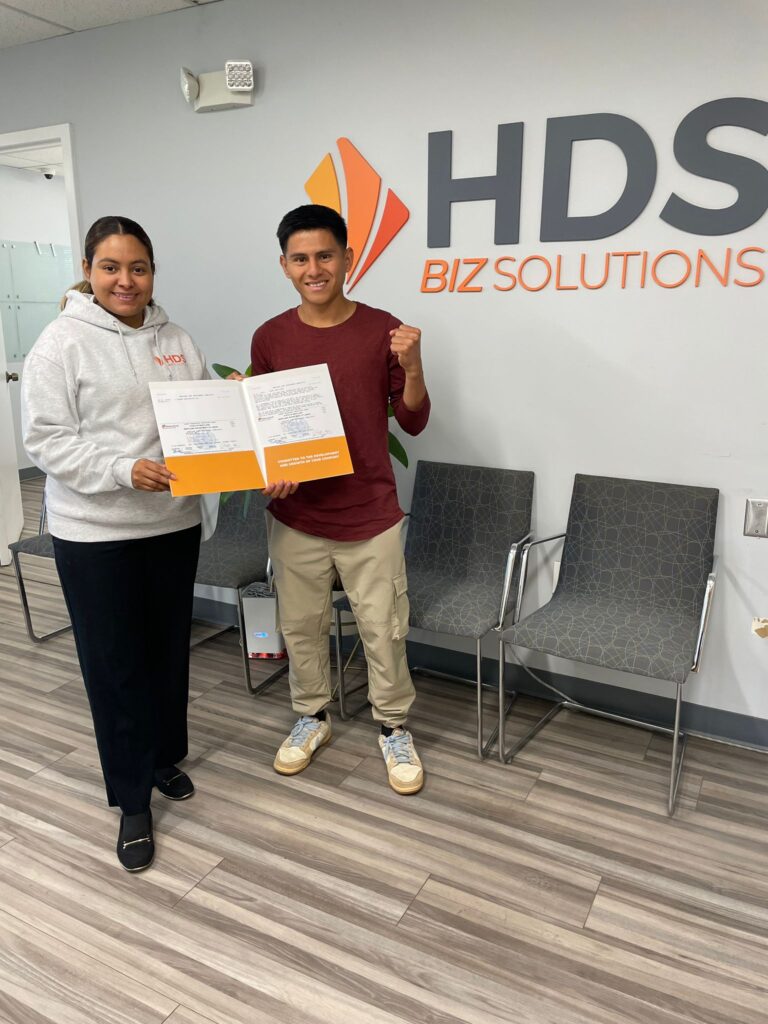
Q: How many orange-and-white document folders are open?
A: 1